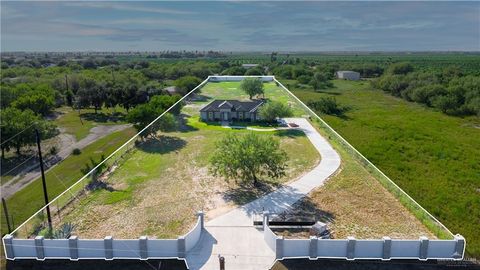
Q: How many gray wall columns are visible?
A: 14